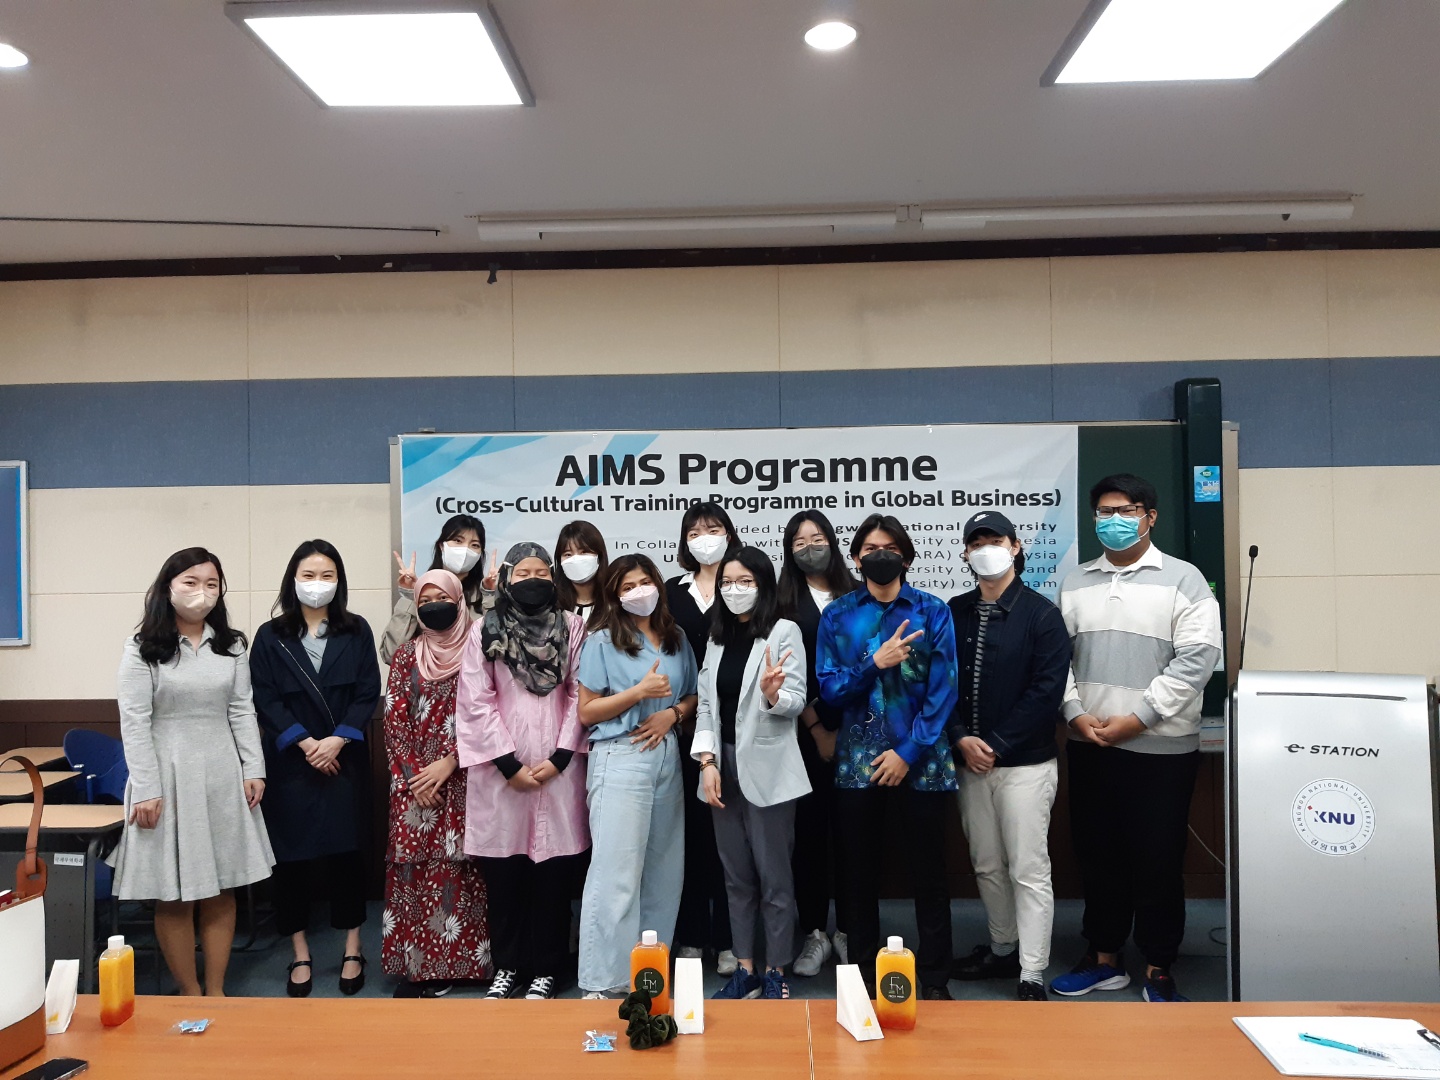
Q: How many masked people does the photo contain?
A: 13